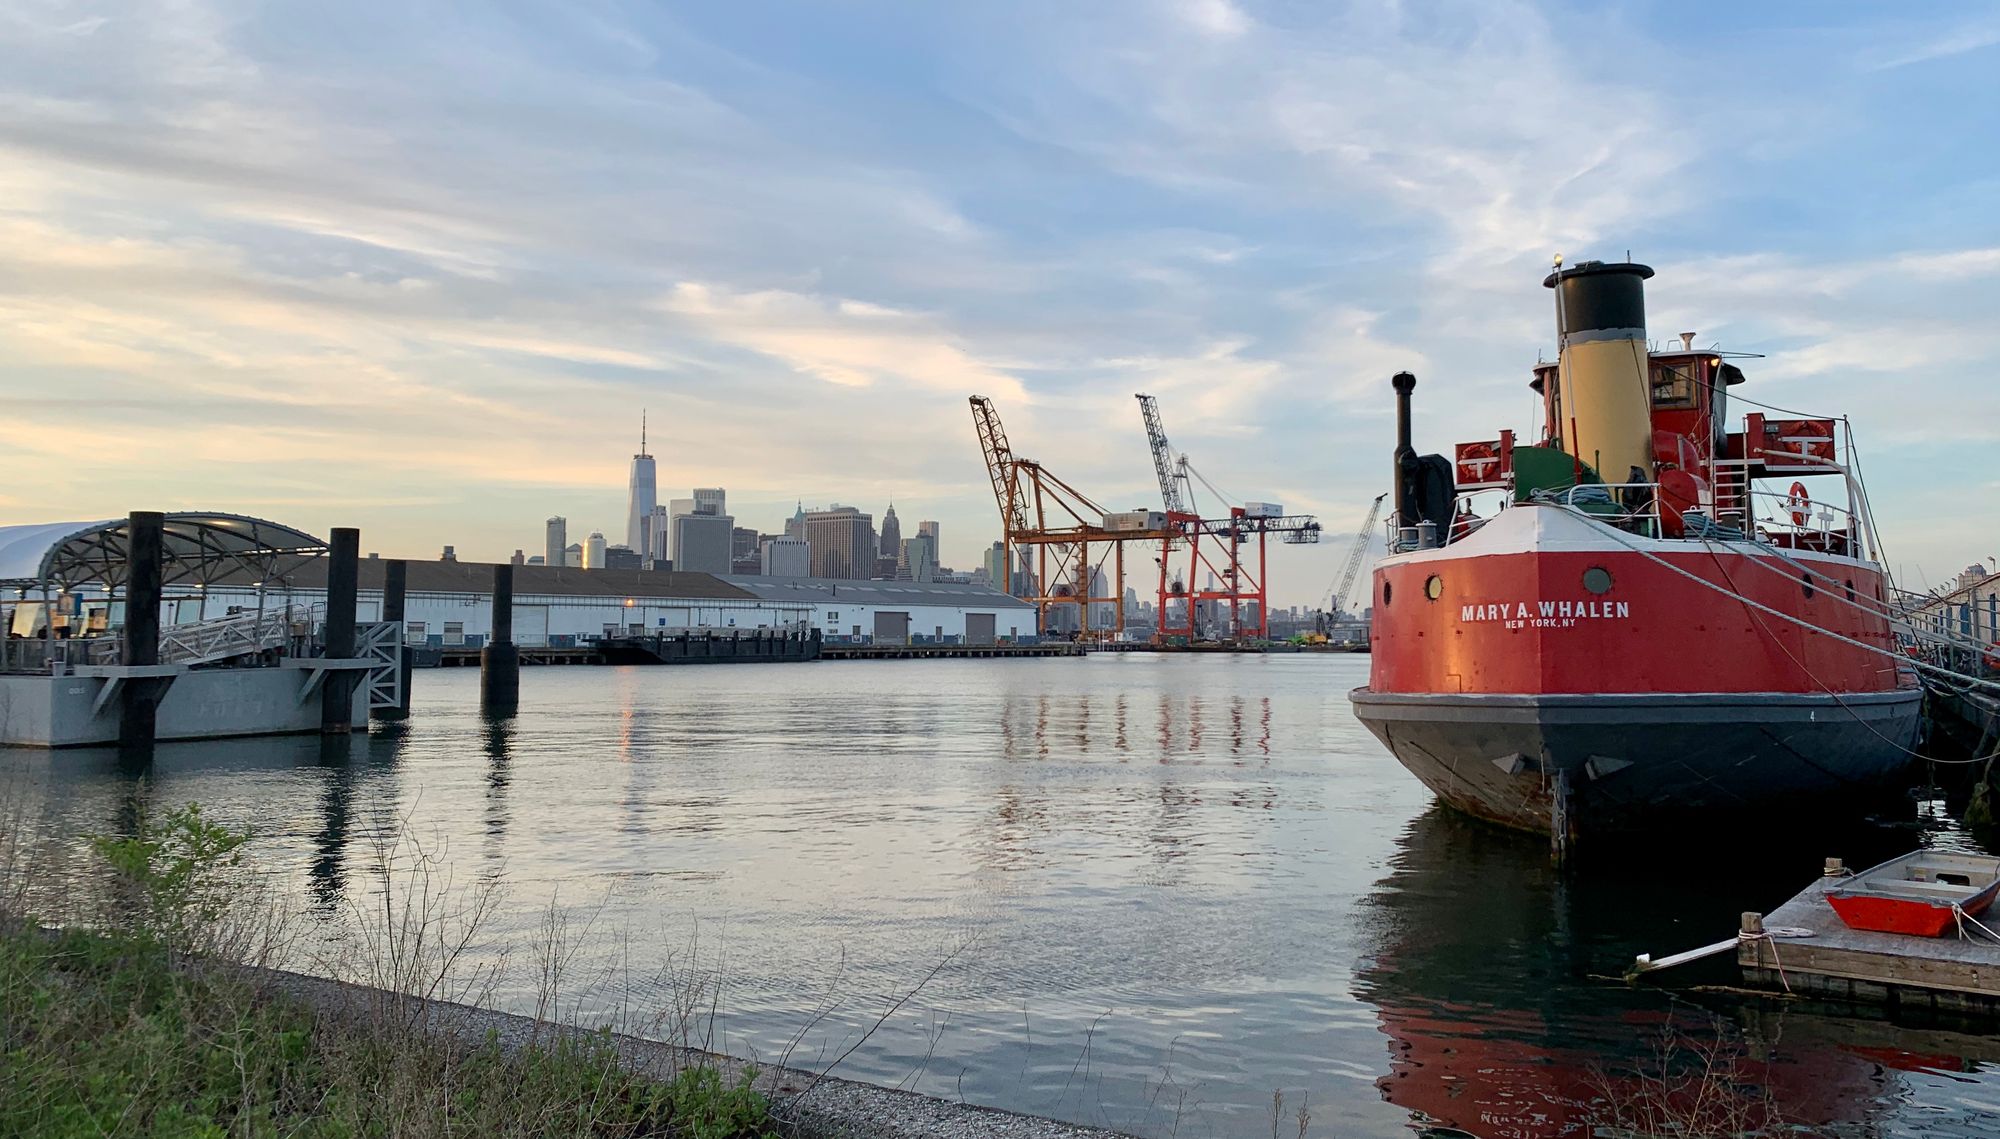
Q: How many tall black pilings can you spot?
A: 4